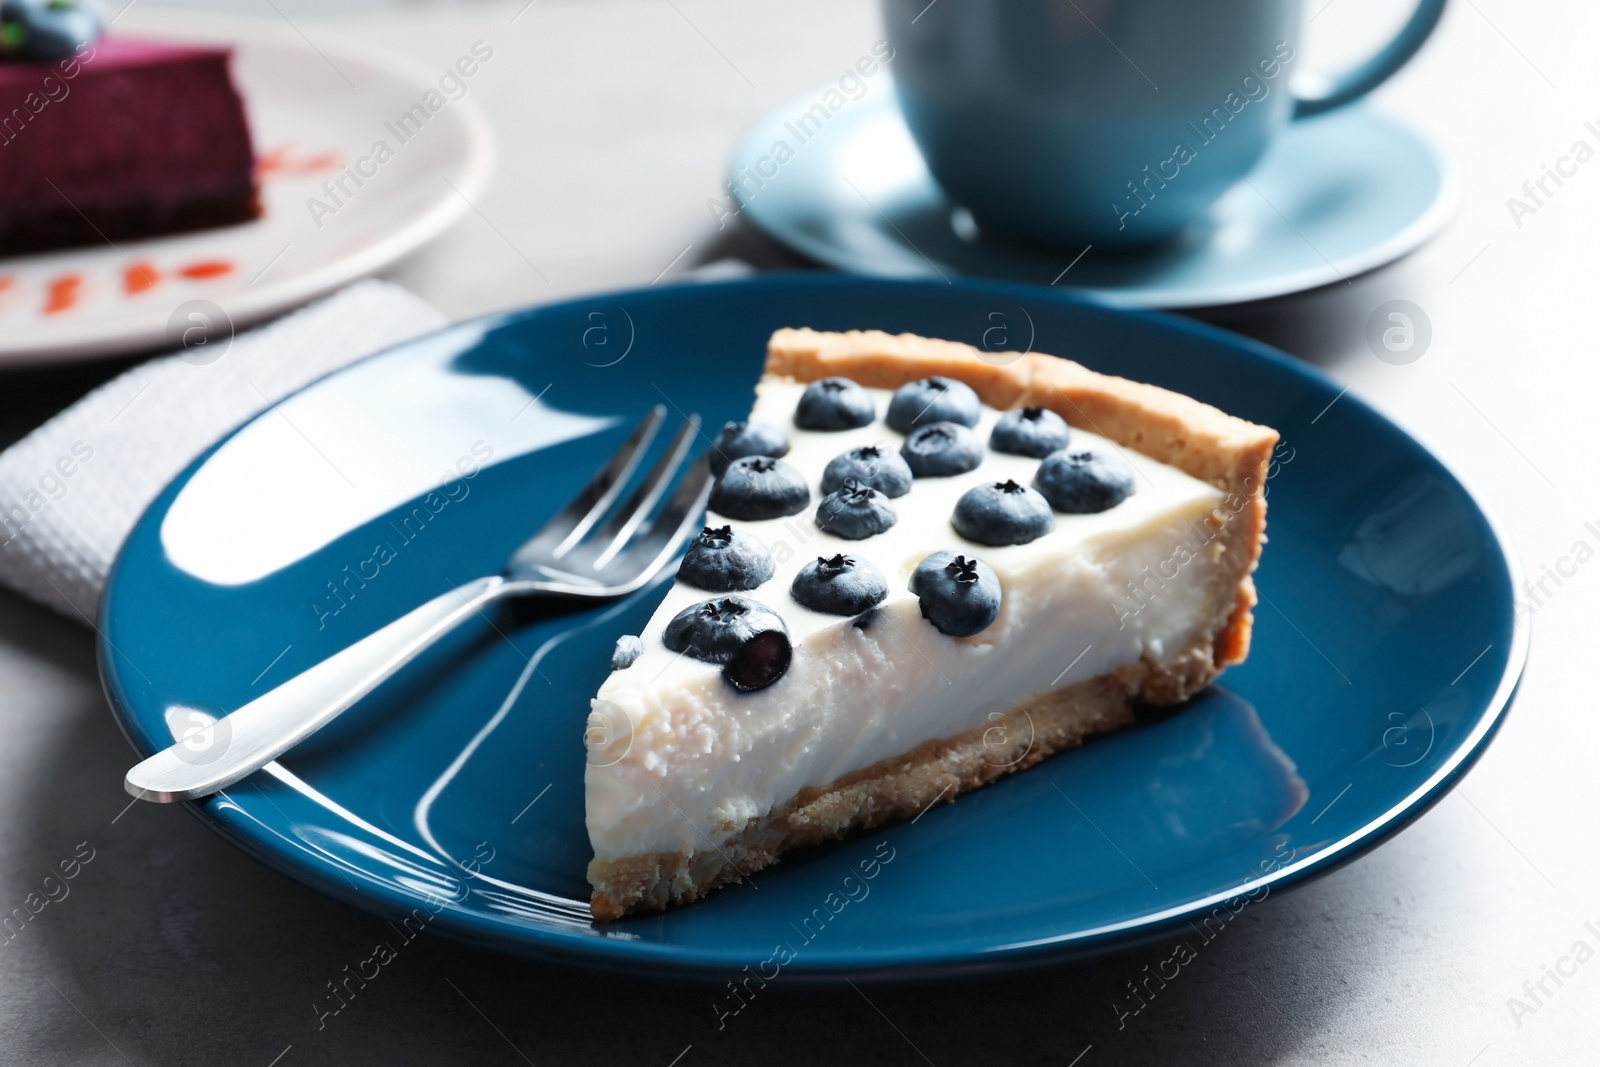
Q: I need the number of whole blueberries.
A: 13